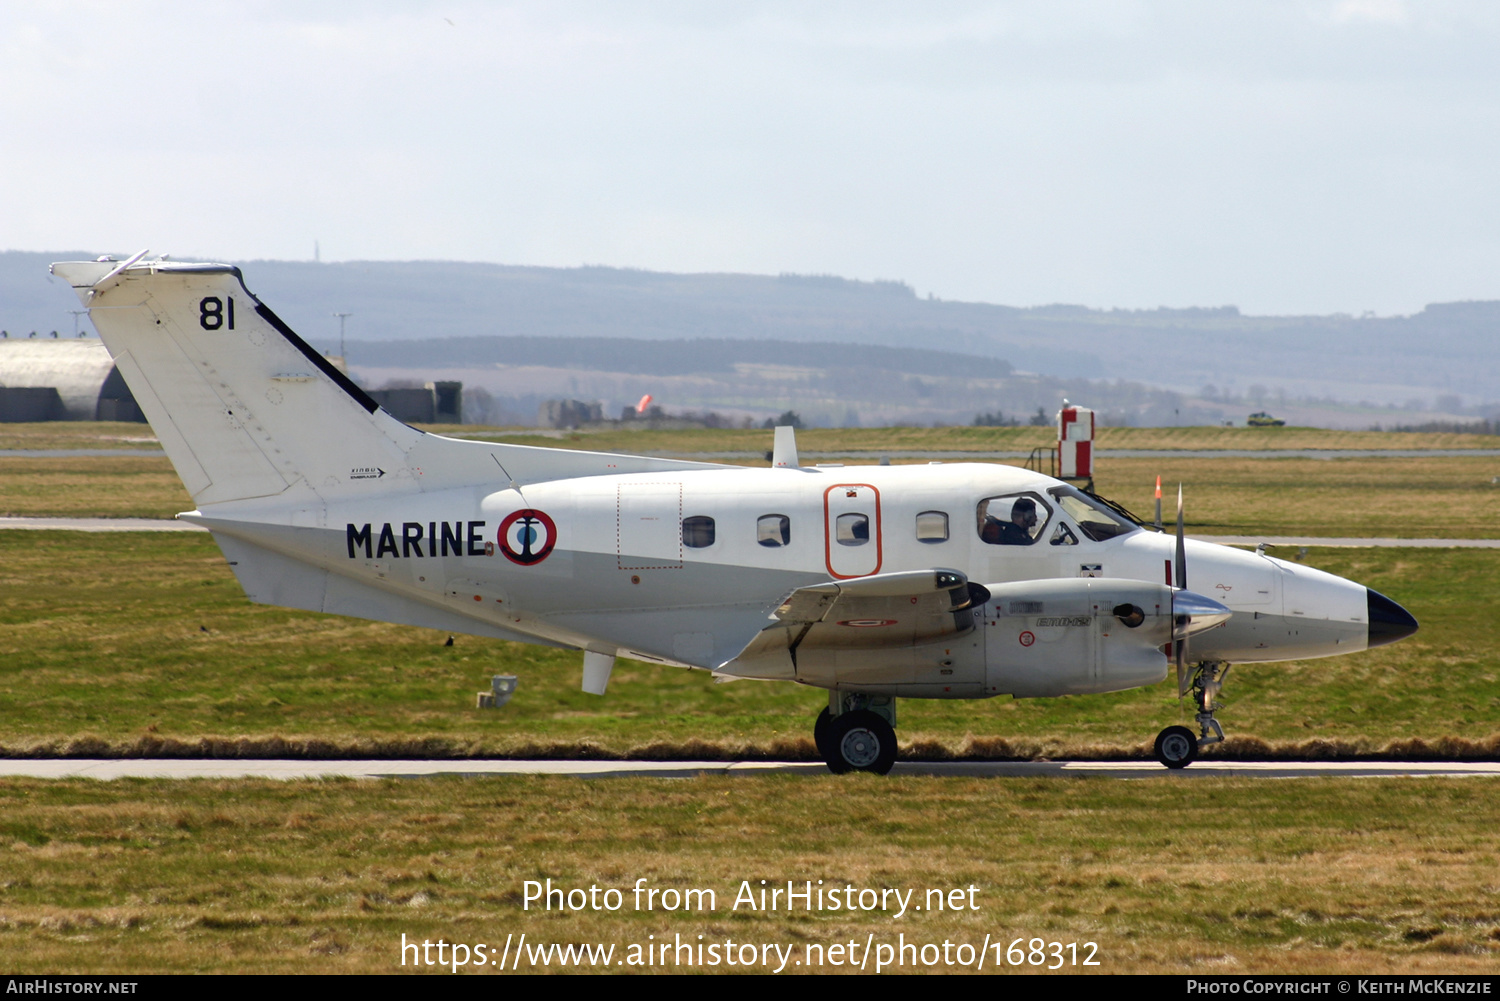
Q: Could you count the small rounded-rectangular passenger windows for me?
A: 4